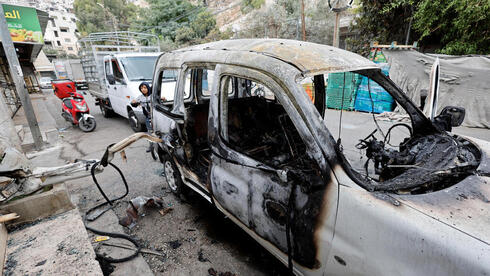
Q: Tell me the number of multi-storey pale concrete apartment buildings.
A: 1